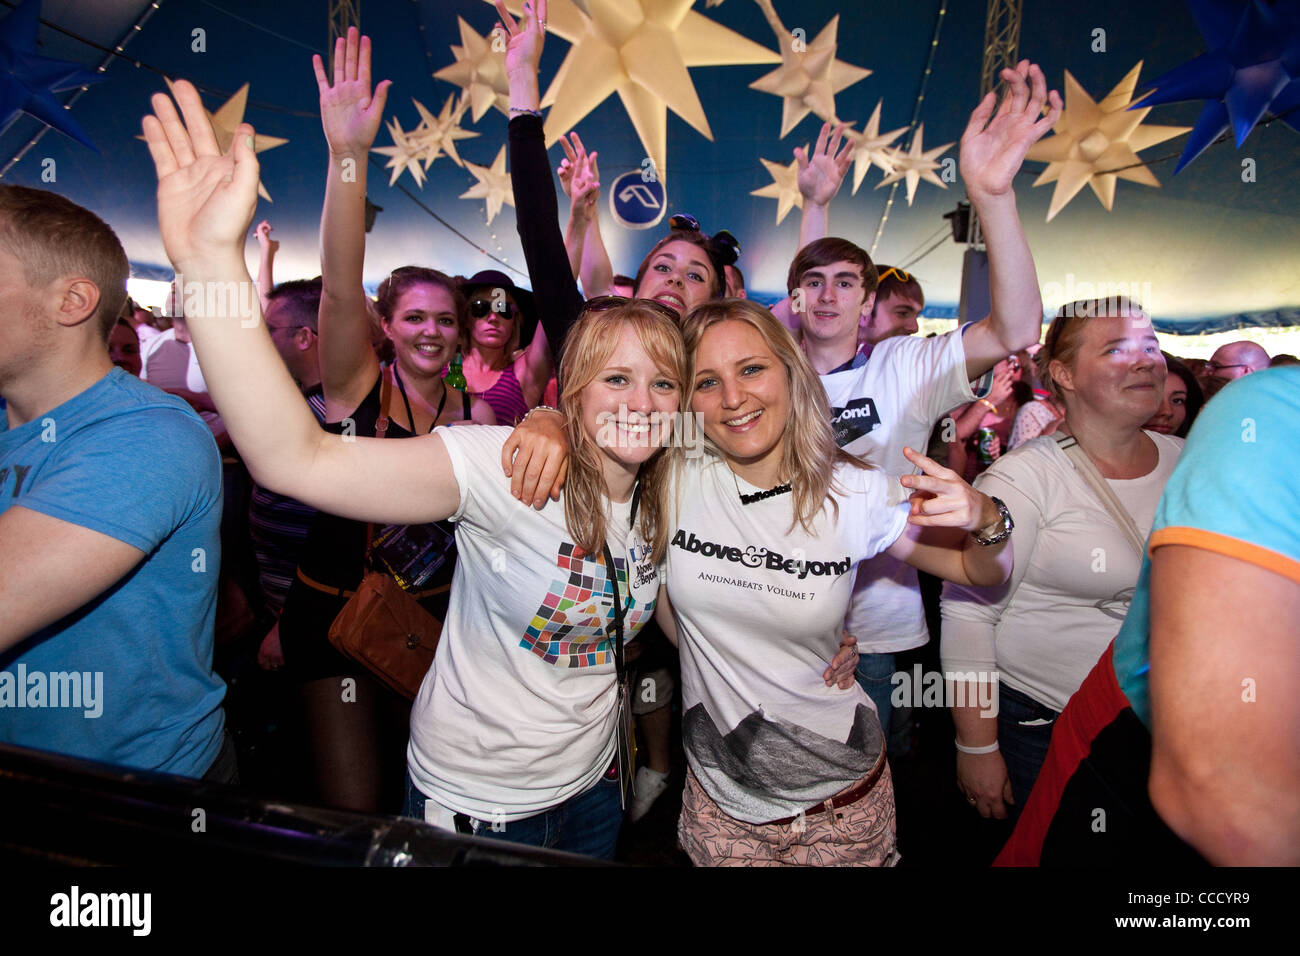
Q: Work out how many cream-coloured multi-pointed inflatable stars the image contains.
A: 11